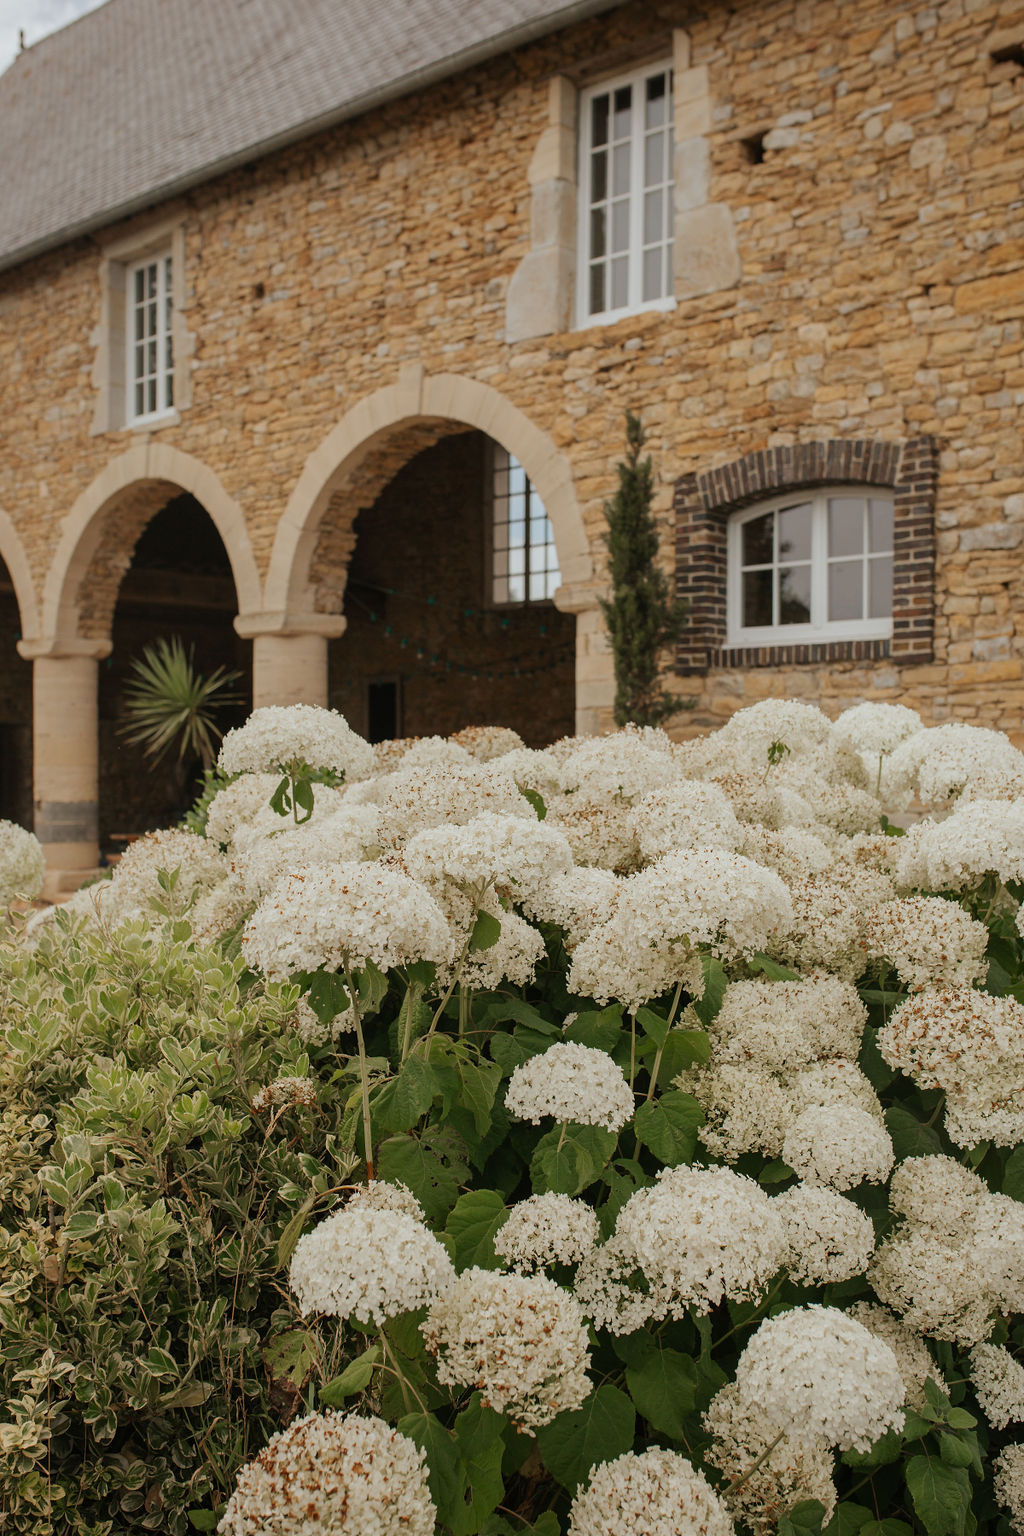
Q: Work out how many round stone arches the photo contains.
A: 3